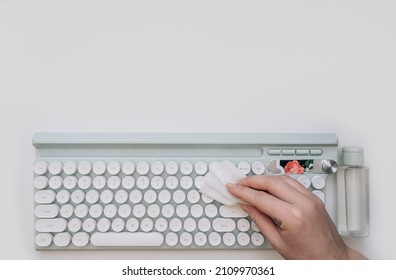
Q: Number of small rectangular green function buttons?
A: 4